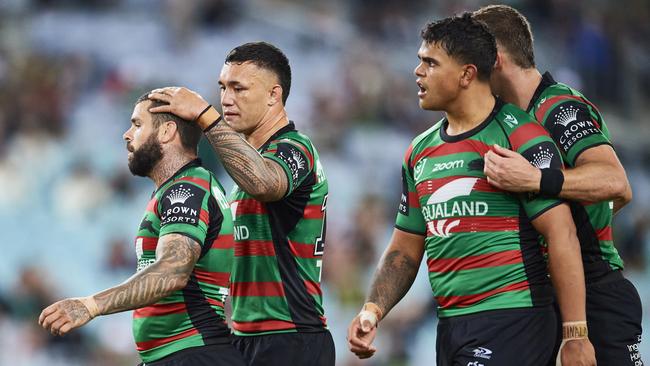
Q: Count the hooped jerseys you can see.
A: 4